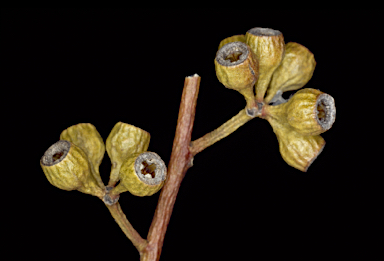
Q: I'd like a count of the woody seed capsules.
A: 10